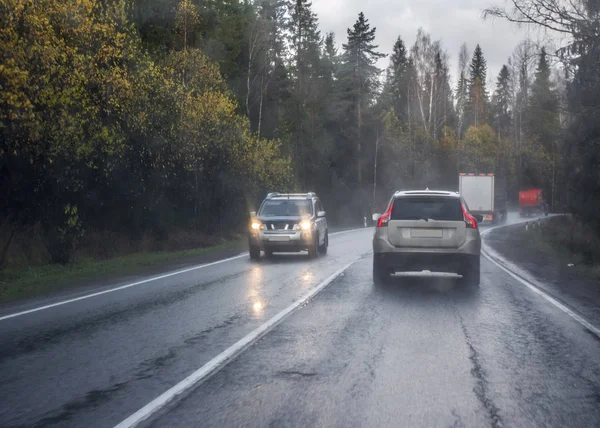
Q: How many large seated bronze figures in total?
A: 0